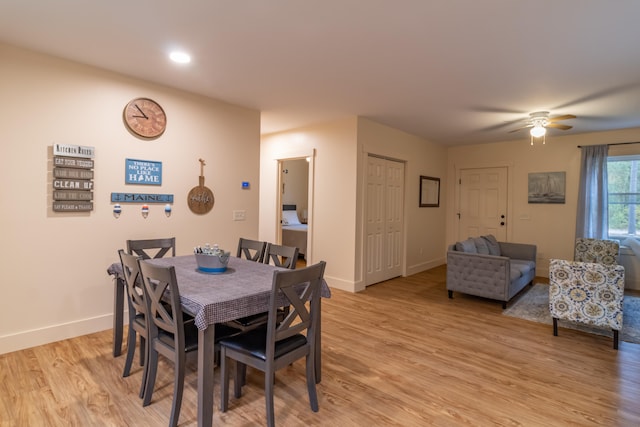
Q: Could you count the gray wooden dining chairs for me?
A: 6